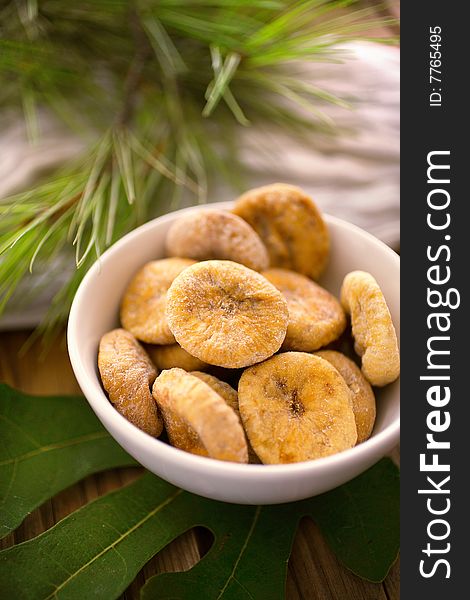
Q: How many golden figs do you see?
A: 12